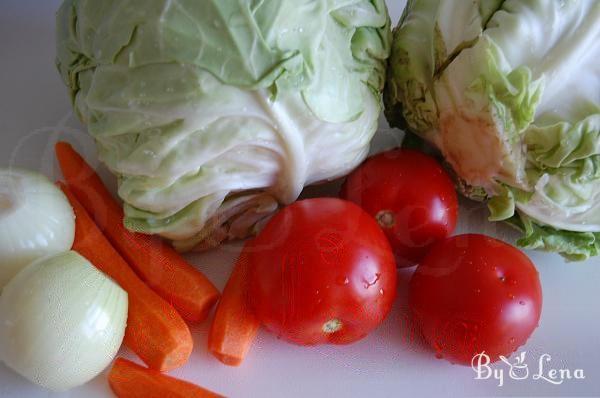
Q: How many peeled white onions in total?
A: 2